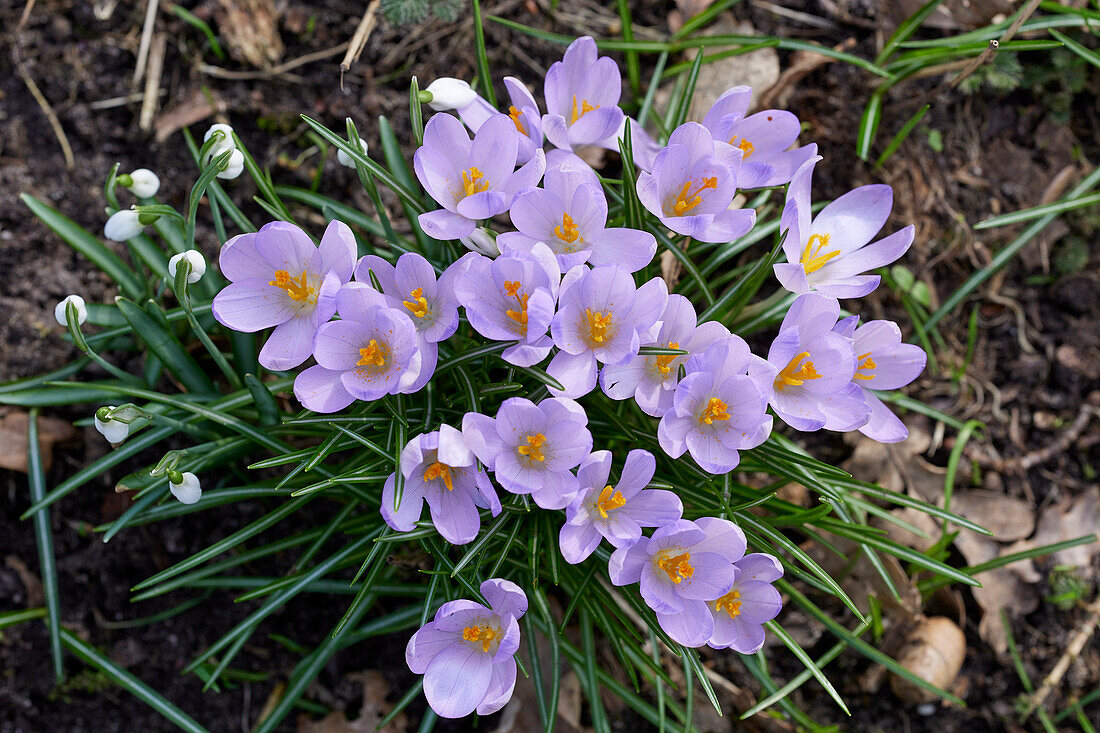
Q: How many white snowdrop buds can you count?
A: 10